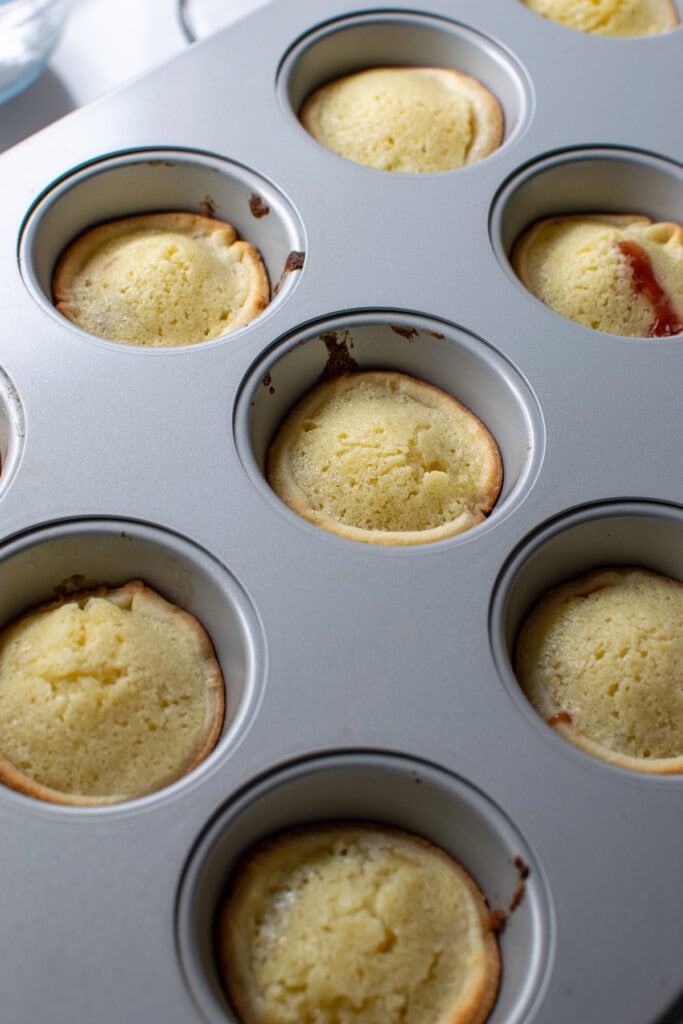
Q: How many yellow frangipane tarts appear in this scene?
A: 8